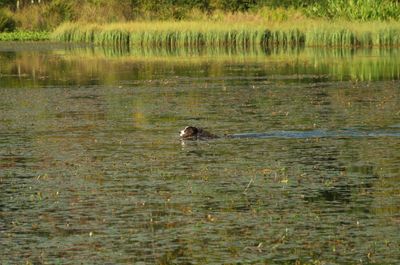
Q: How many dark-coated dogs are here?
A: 1